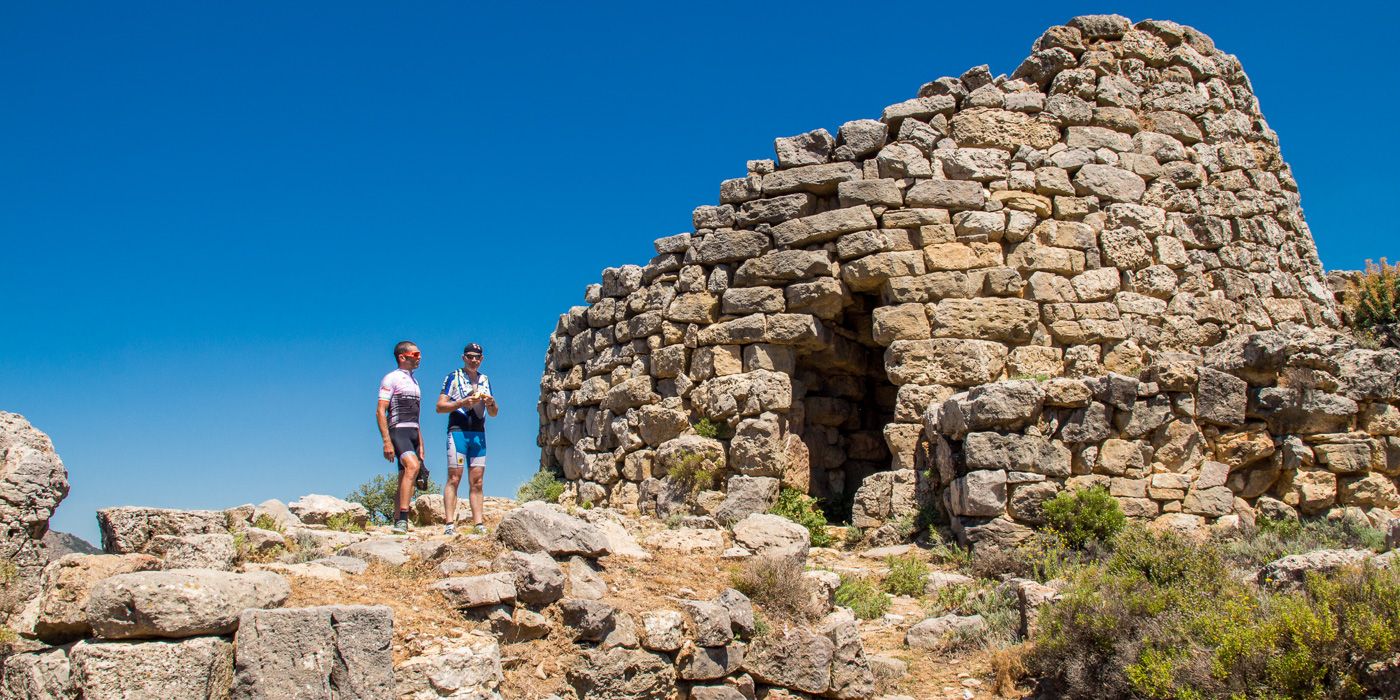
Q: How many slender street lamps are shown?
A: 0